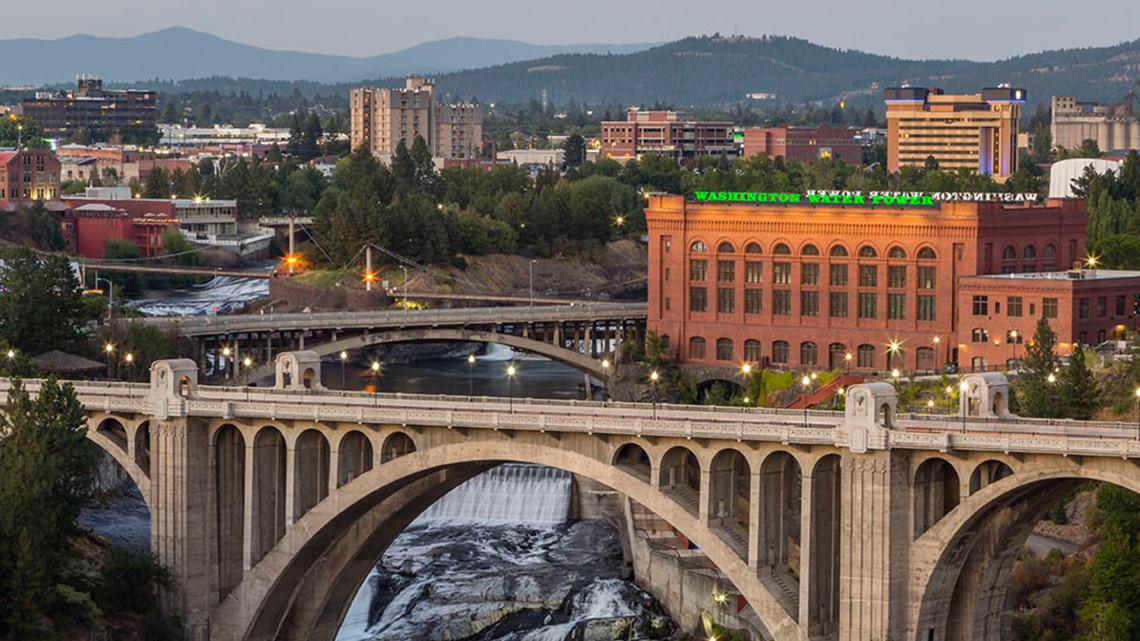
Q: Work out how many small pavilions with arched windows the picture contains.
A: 4